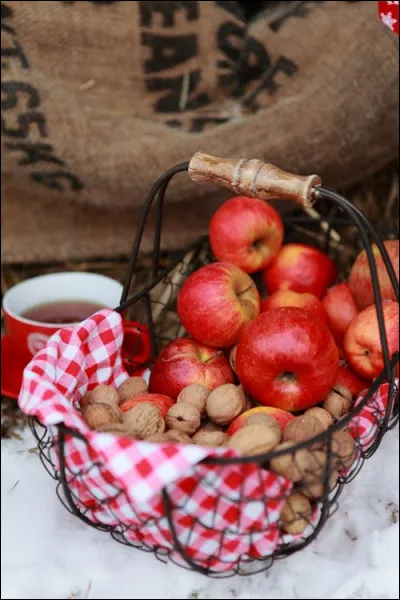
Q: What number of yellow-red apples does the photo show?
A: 12